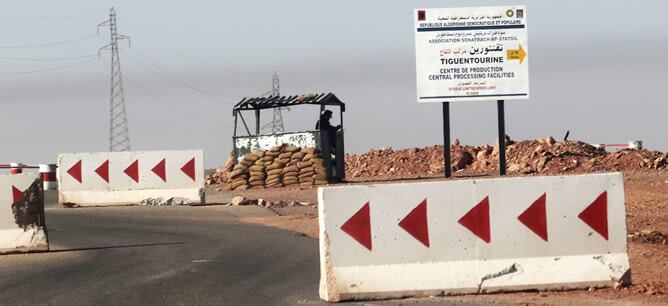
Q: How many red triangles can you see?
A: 11